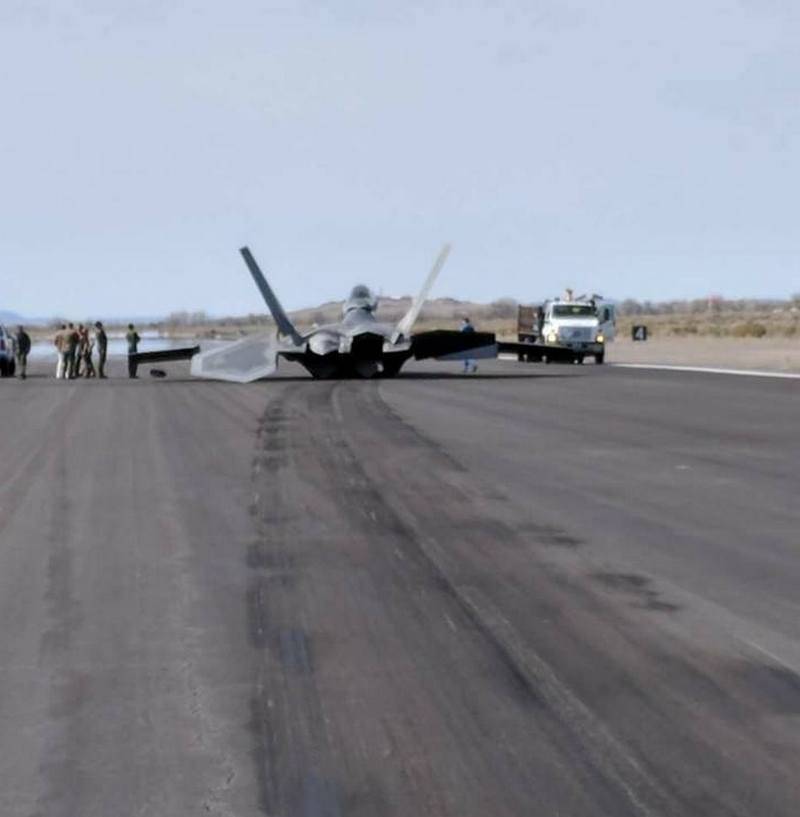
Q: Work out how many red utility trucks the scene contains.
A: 0